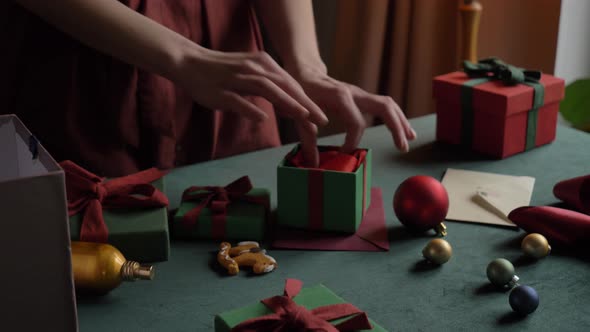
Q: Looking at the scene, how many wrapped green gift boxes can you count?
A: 3